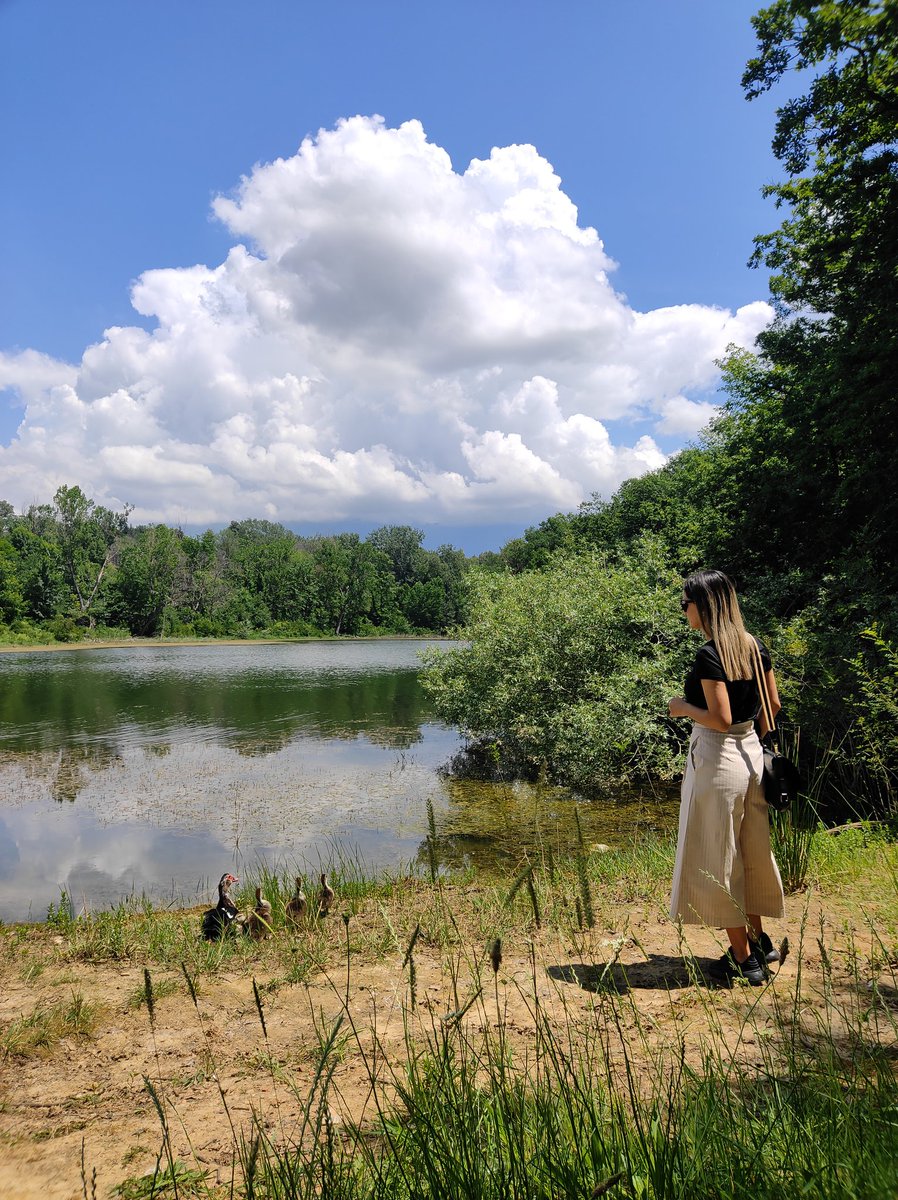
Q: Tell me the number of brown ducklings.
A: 3